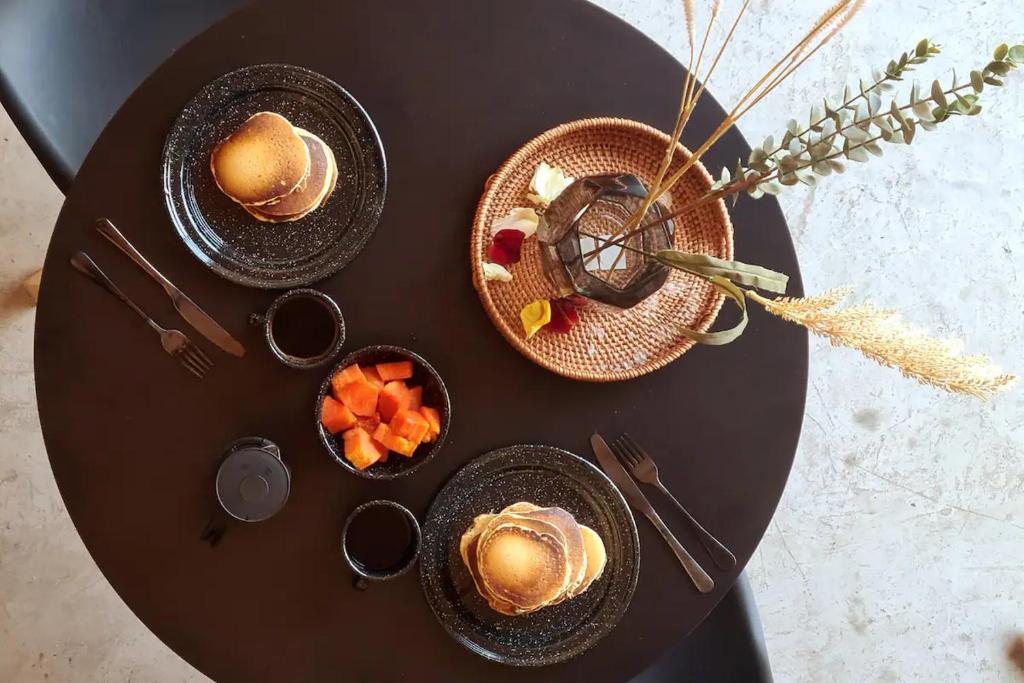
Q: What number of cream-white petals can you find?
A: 3